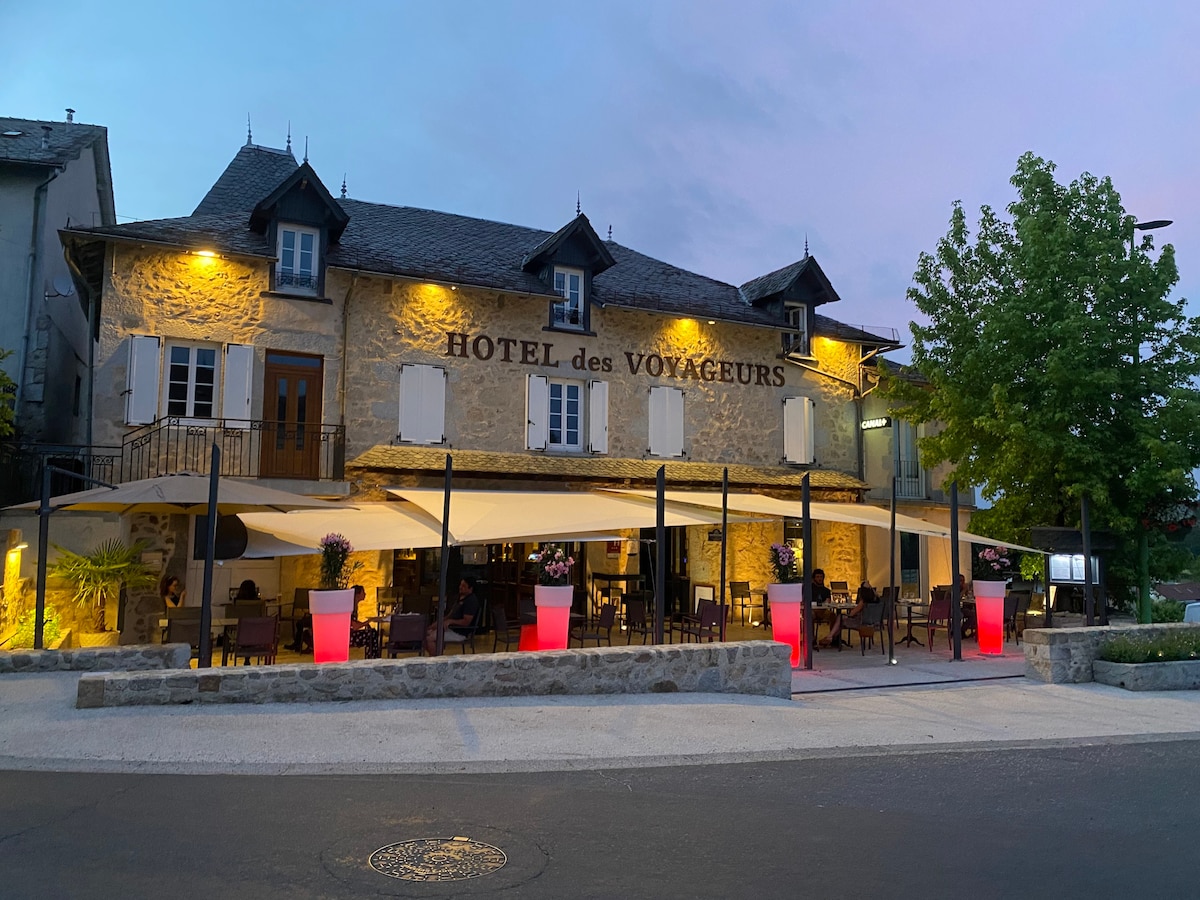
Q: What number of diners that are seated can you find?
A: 7